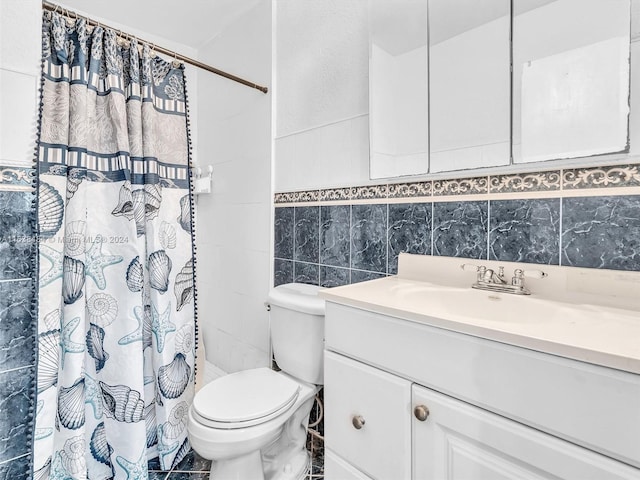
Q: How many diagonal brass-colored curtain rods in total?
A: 1